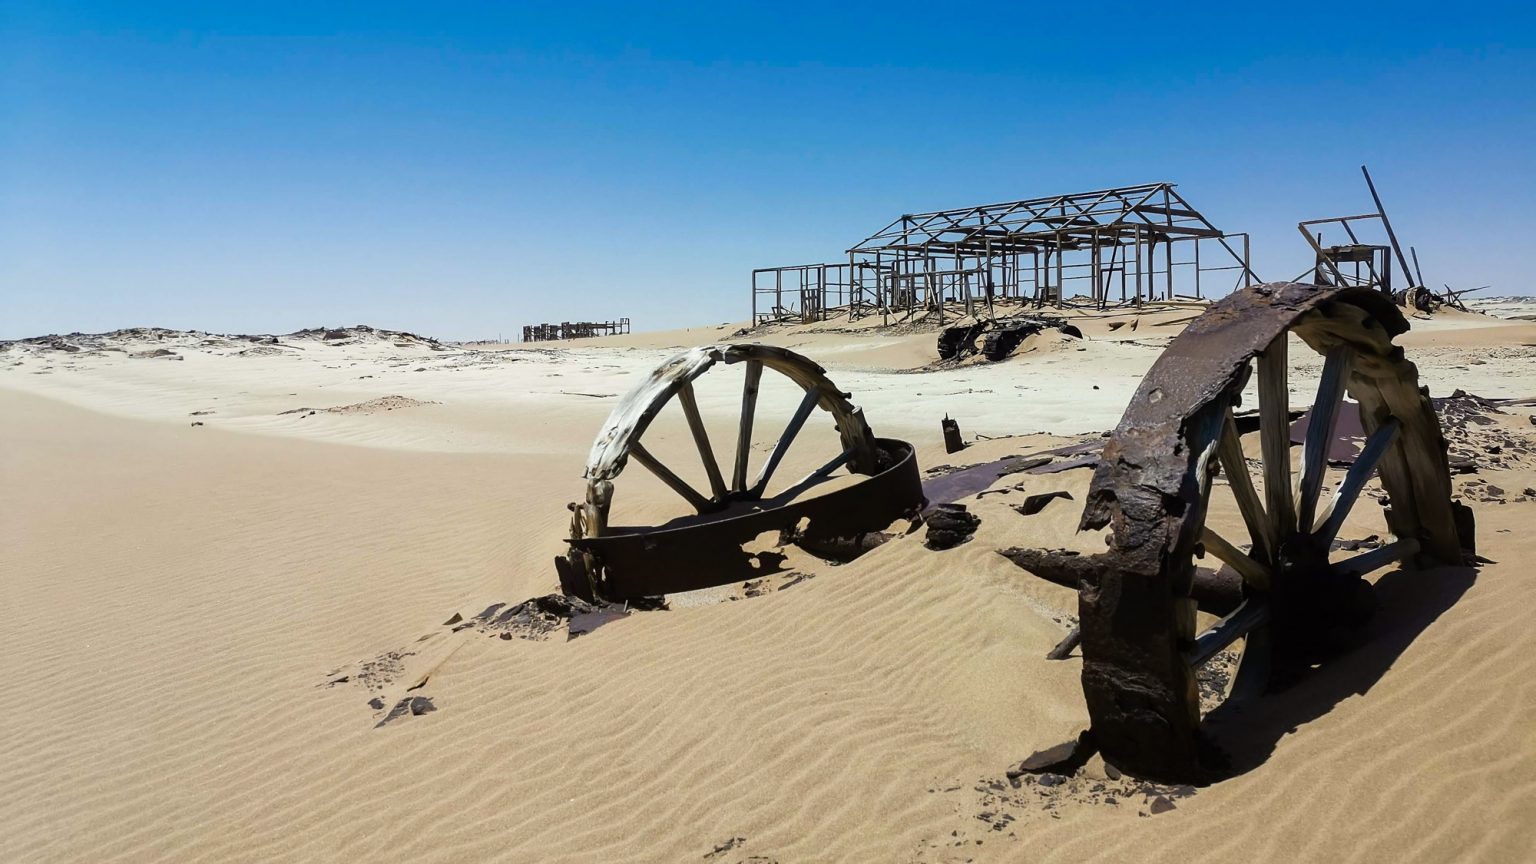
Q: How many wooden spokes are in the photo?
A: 13